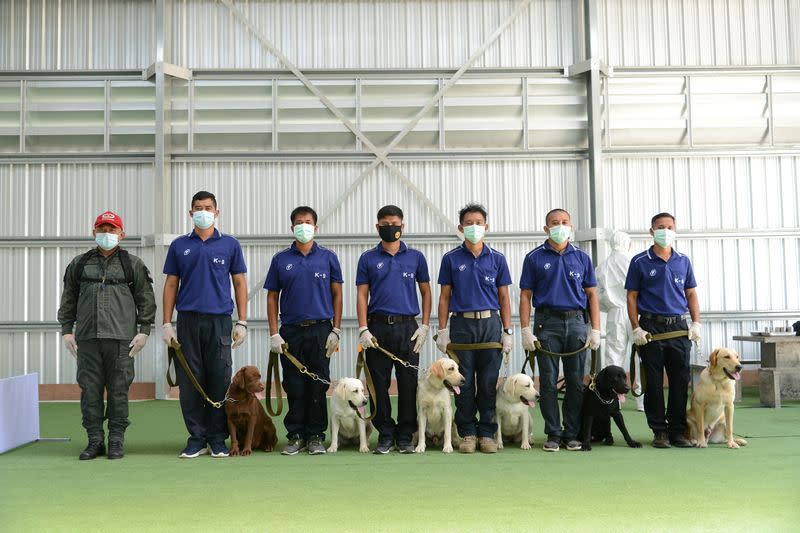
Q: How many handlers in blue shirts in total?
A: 6